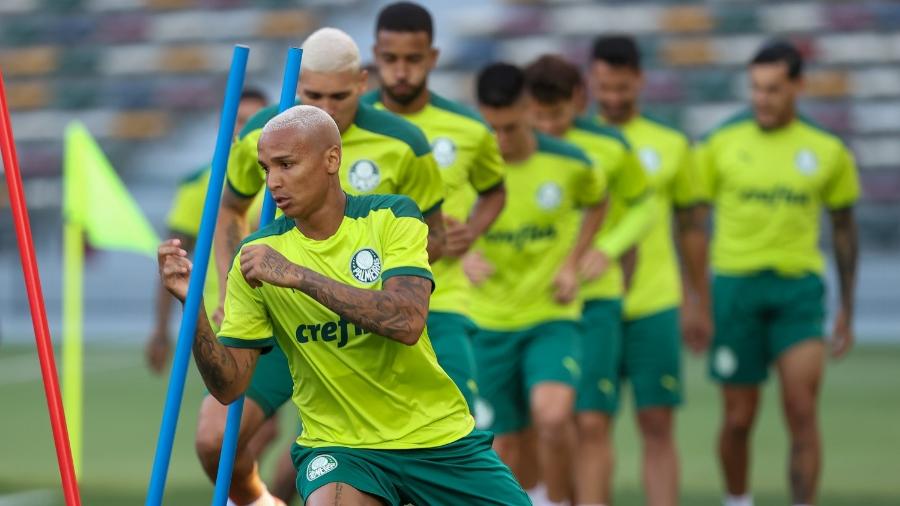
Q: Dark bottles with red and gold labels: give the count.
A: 0